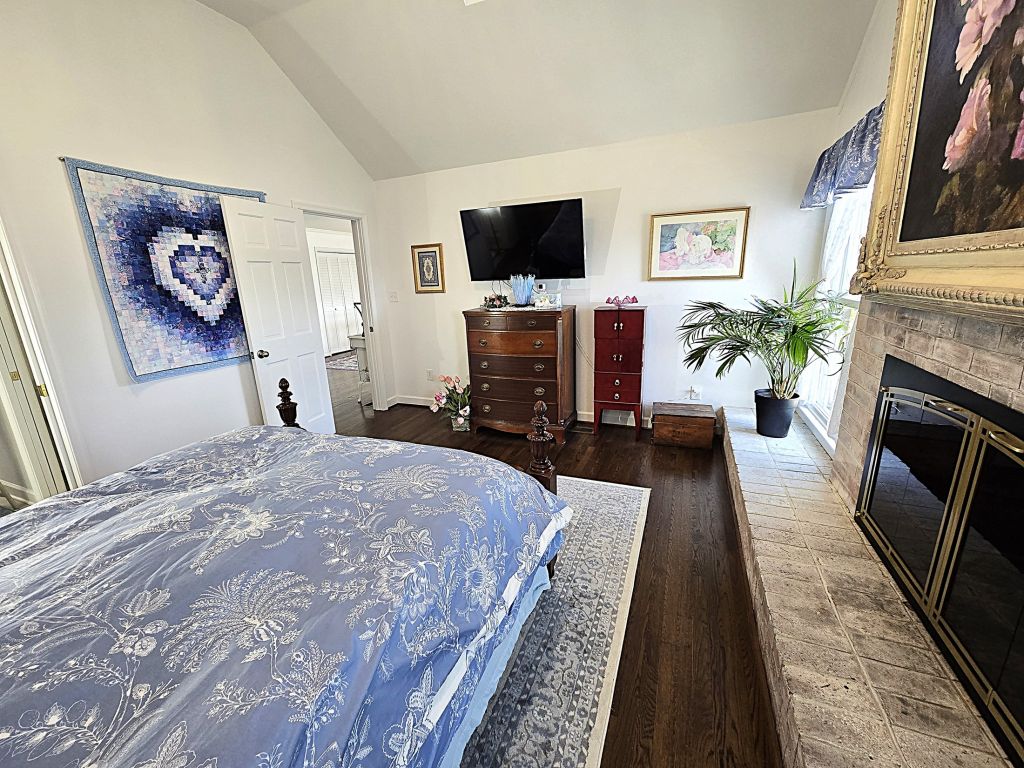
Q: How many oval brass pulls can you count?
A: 9